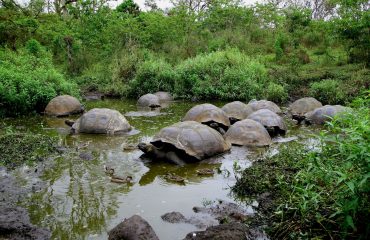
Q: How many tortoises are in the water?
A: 12